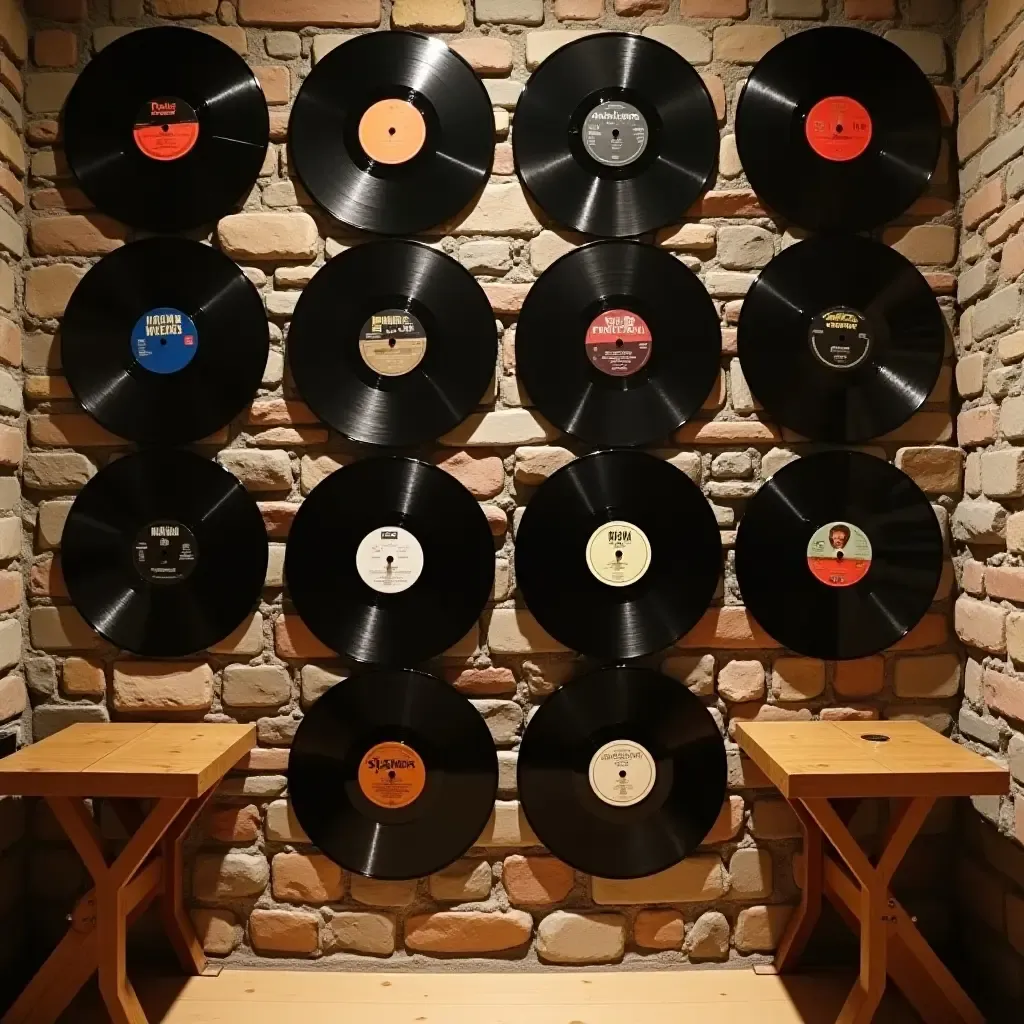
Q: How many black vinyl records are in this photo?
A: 14